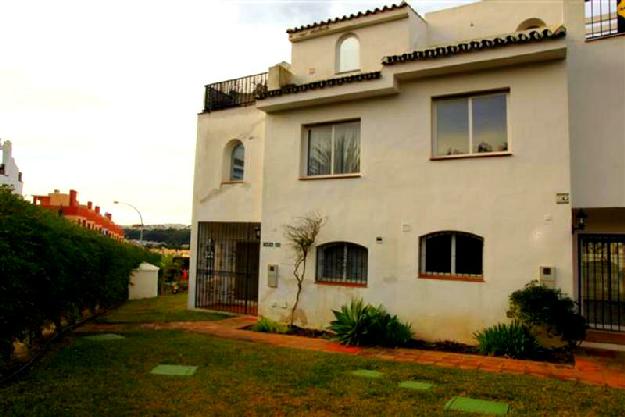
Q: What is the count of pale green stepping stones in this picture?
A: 5